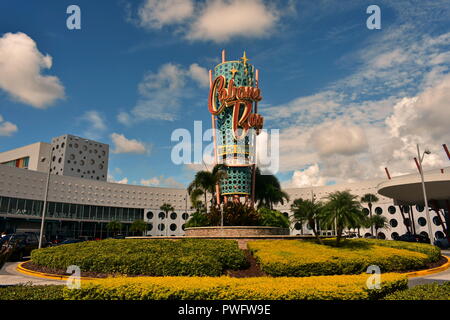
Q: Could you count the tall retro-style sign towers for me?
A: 1